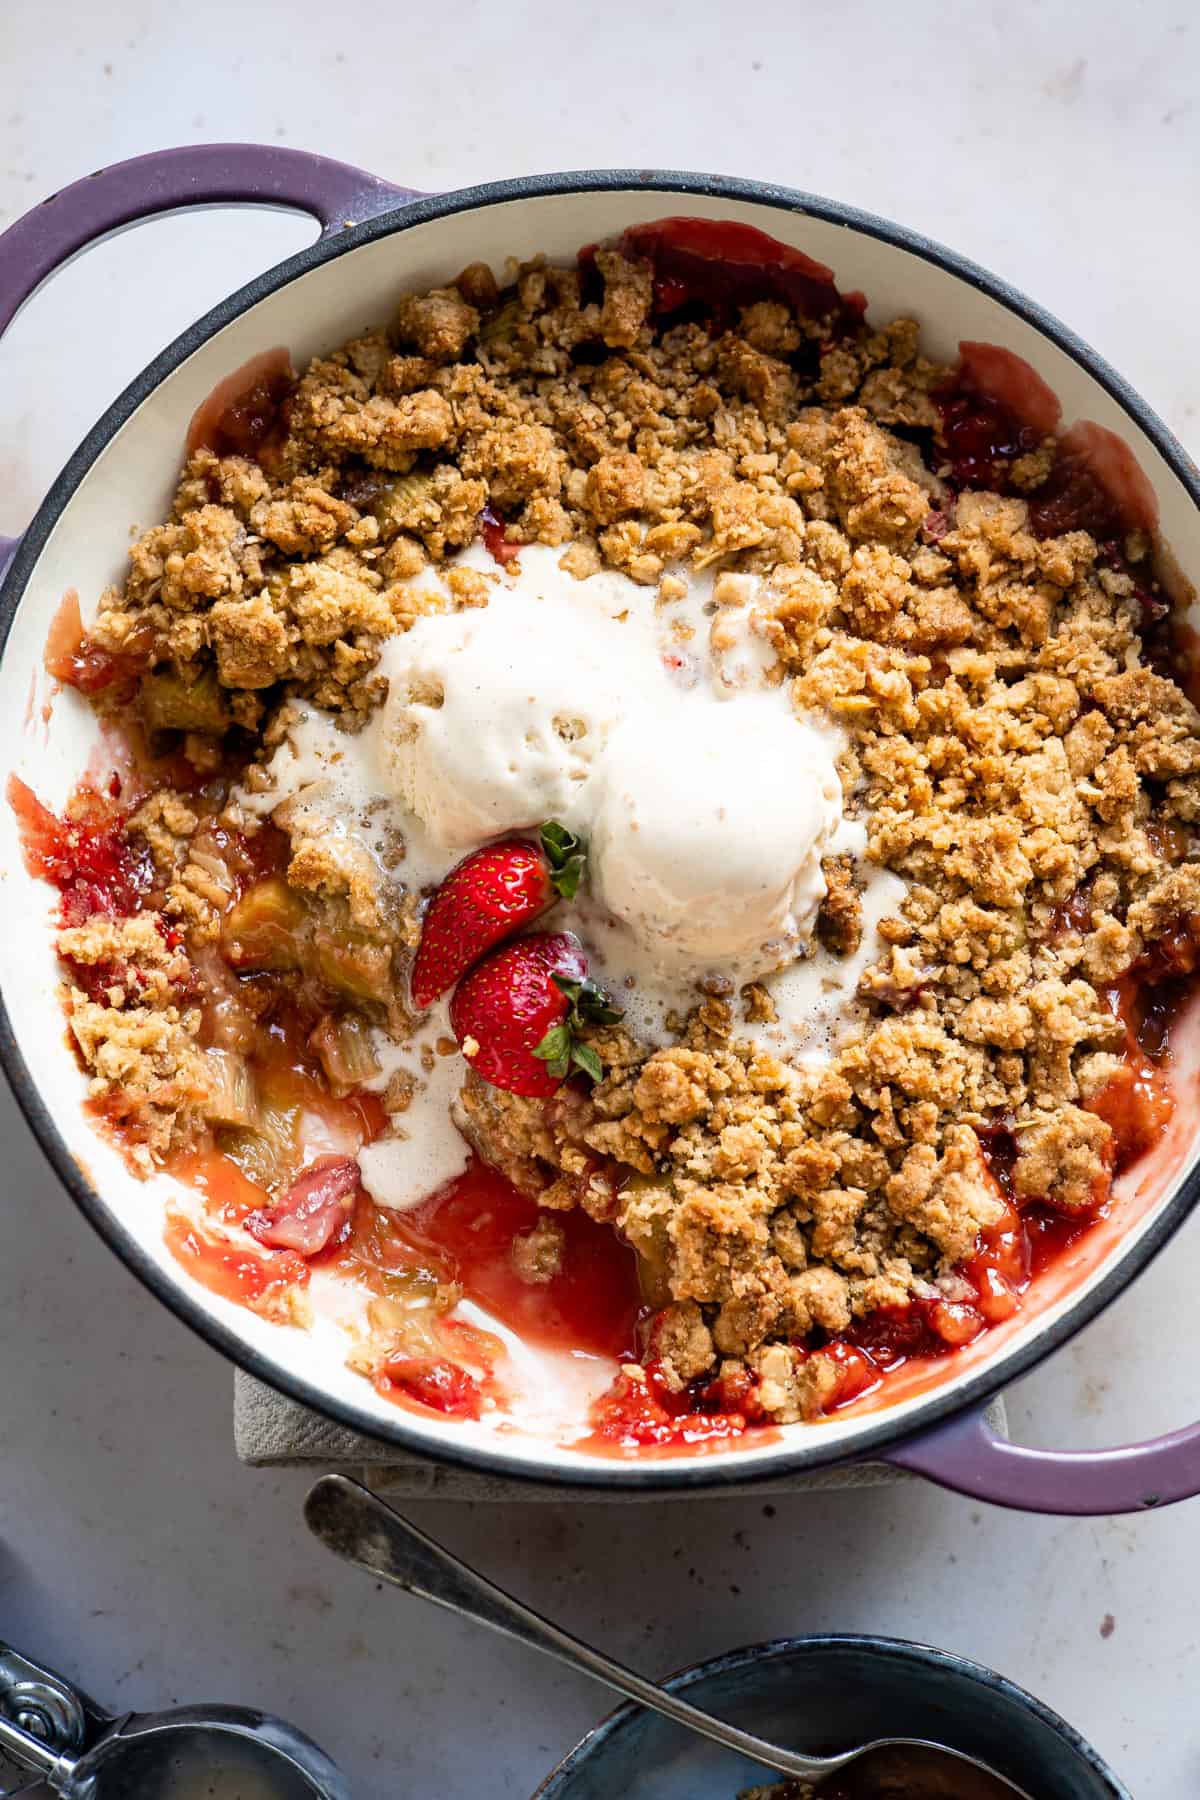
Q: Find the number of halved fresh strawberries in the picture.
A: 2